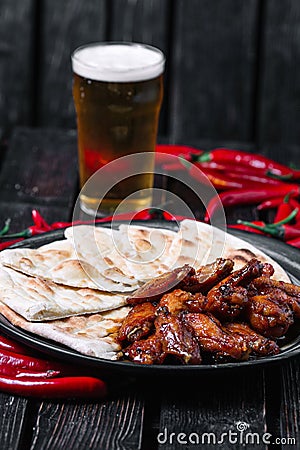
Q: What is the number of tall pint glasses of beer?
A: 1